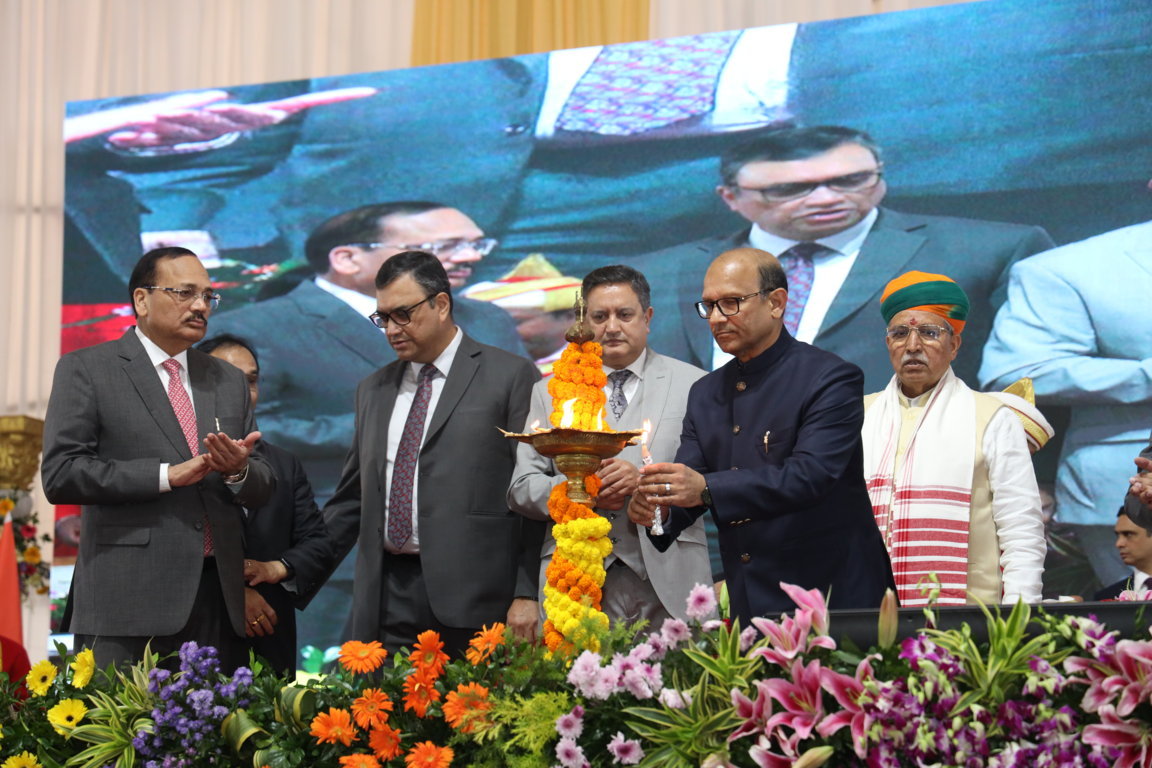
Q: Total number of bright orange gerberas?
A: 10